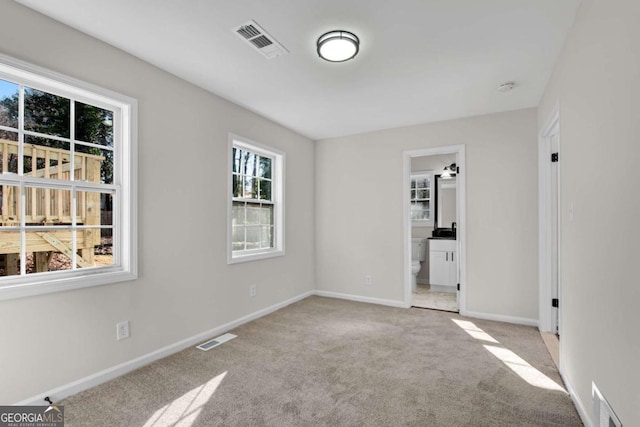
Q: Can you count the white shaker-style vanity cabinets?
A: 1